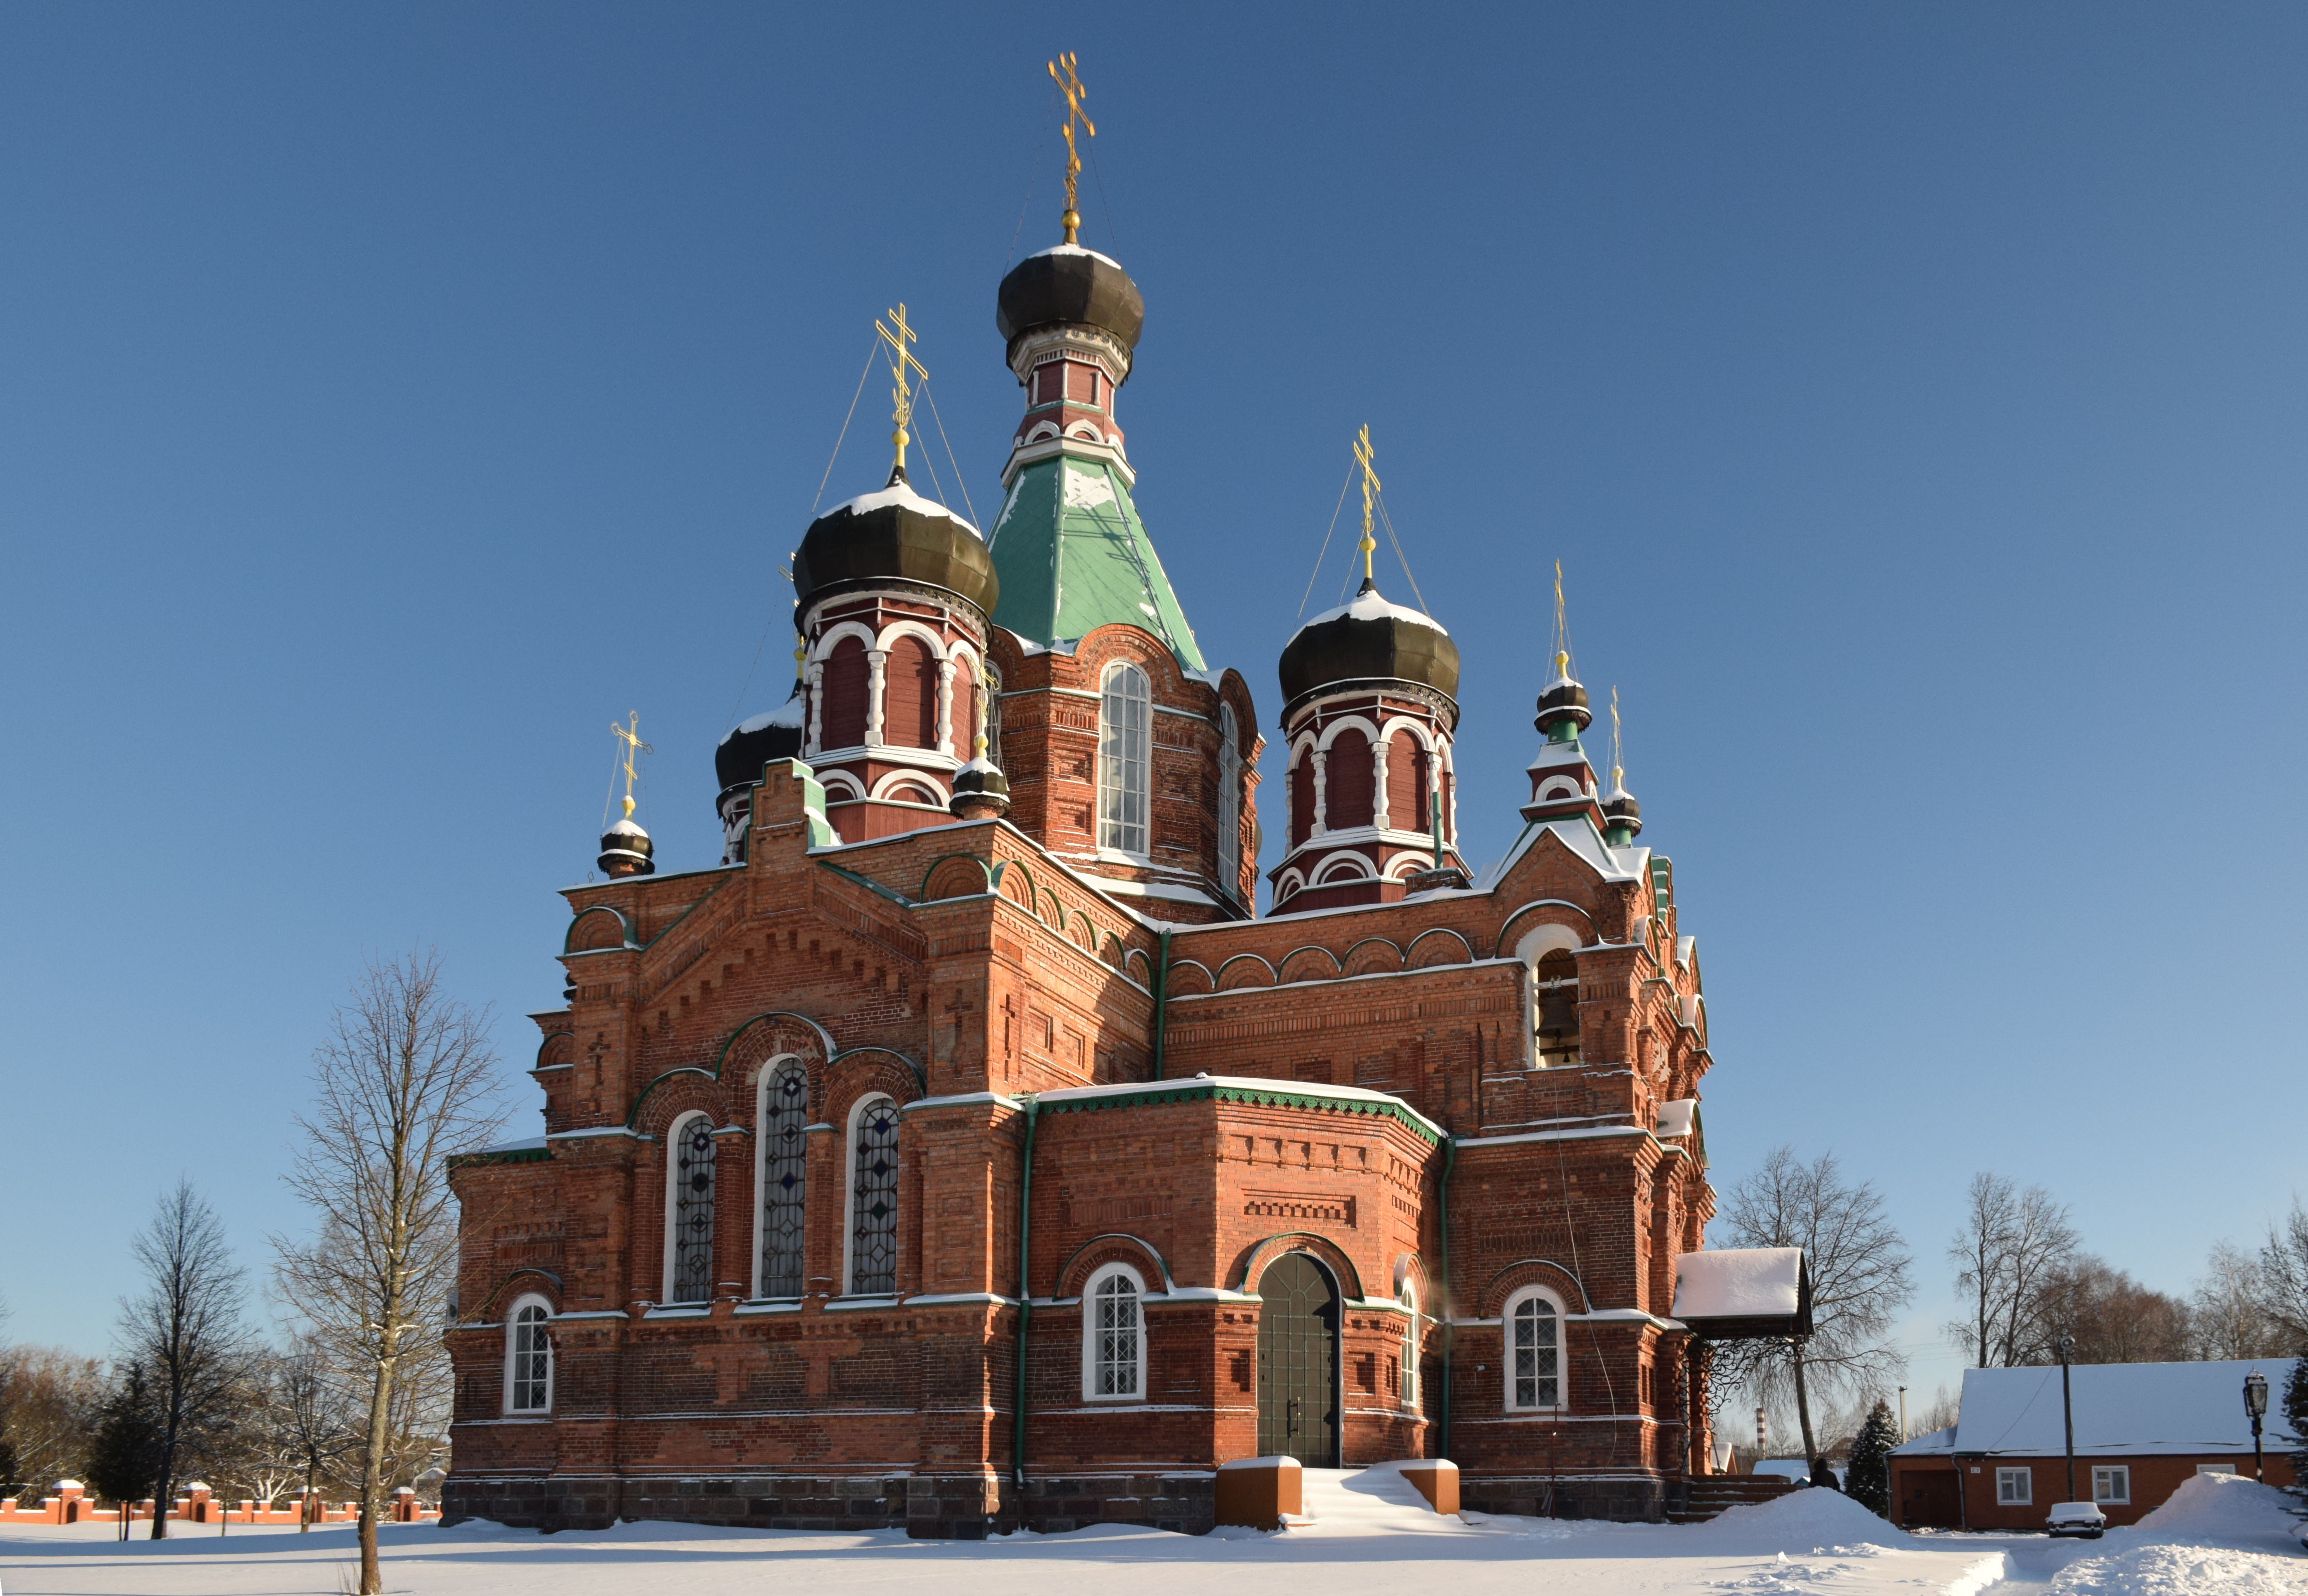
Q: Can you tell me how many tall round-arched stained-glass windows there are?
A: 3